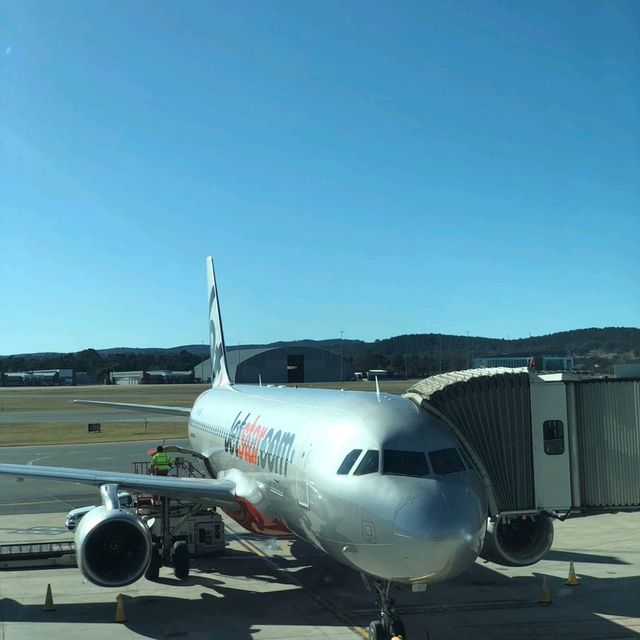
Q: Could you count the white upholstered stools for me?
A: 0